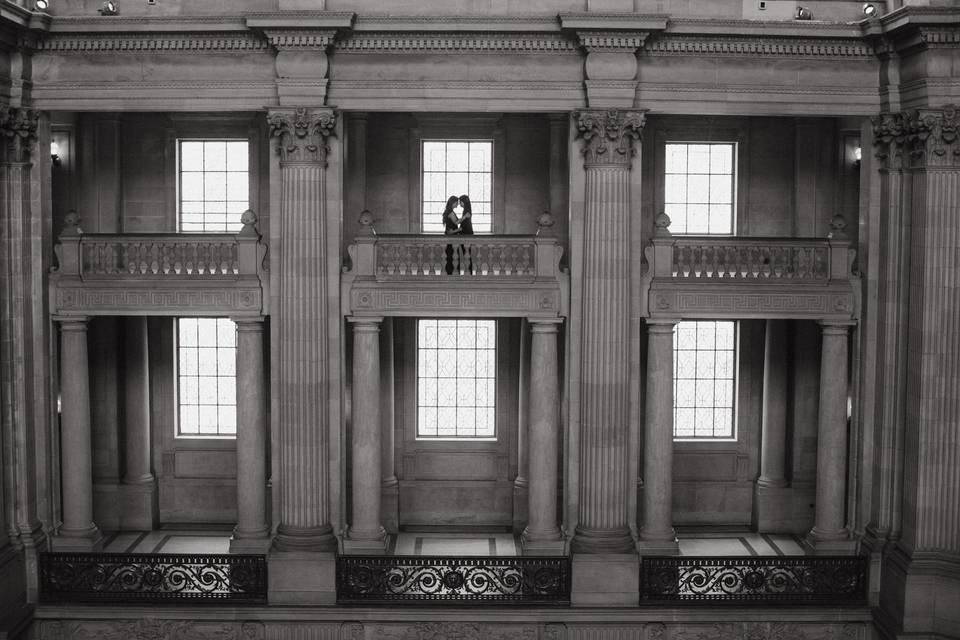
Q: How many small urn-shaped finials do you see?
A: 6